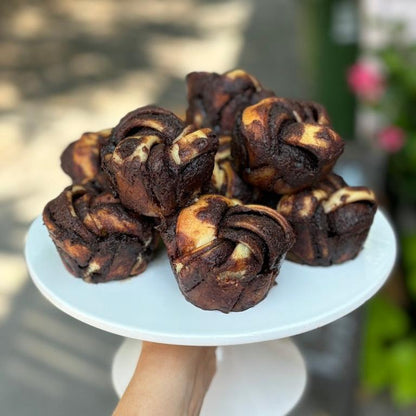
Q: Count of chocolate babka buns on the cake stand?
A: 8